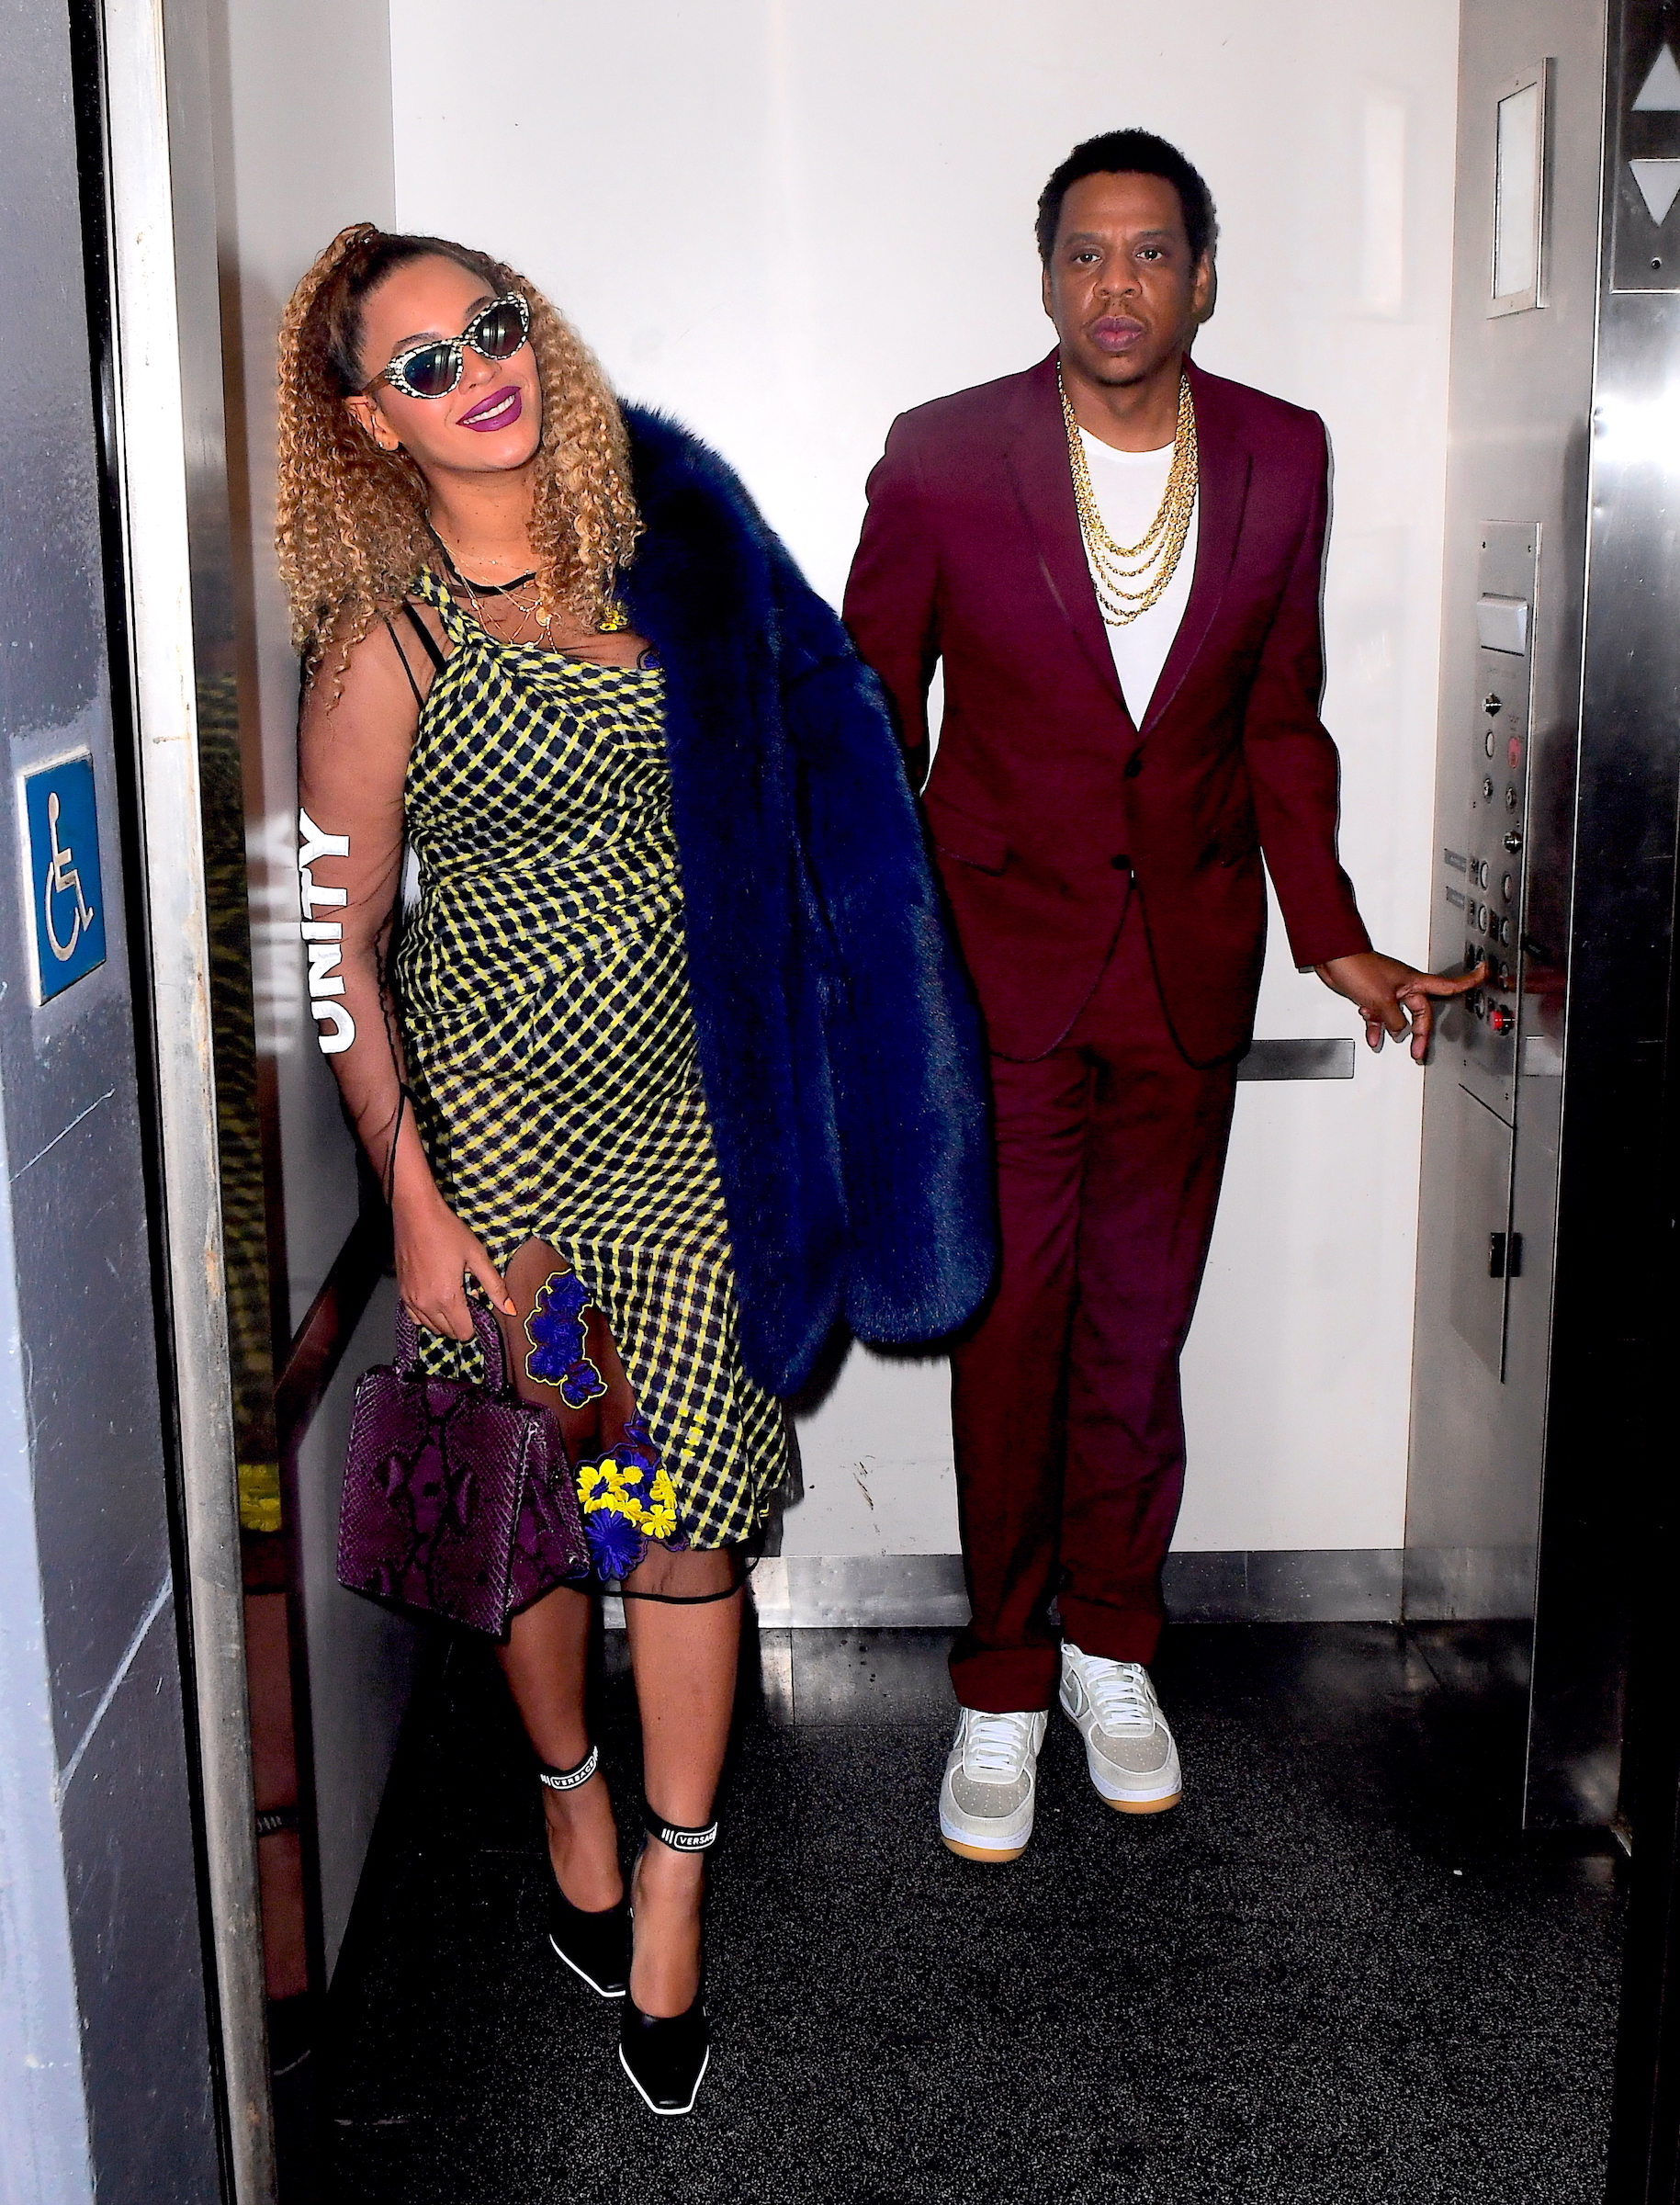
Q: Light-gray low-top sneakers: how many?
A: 2